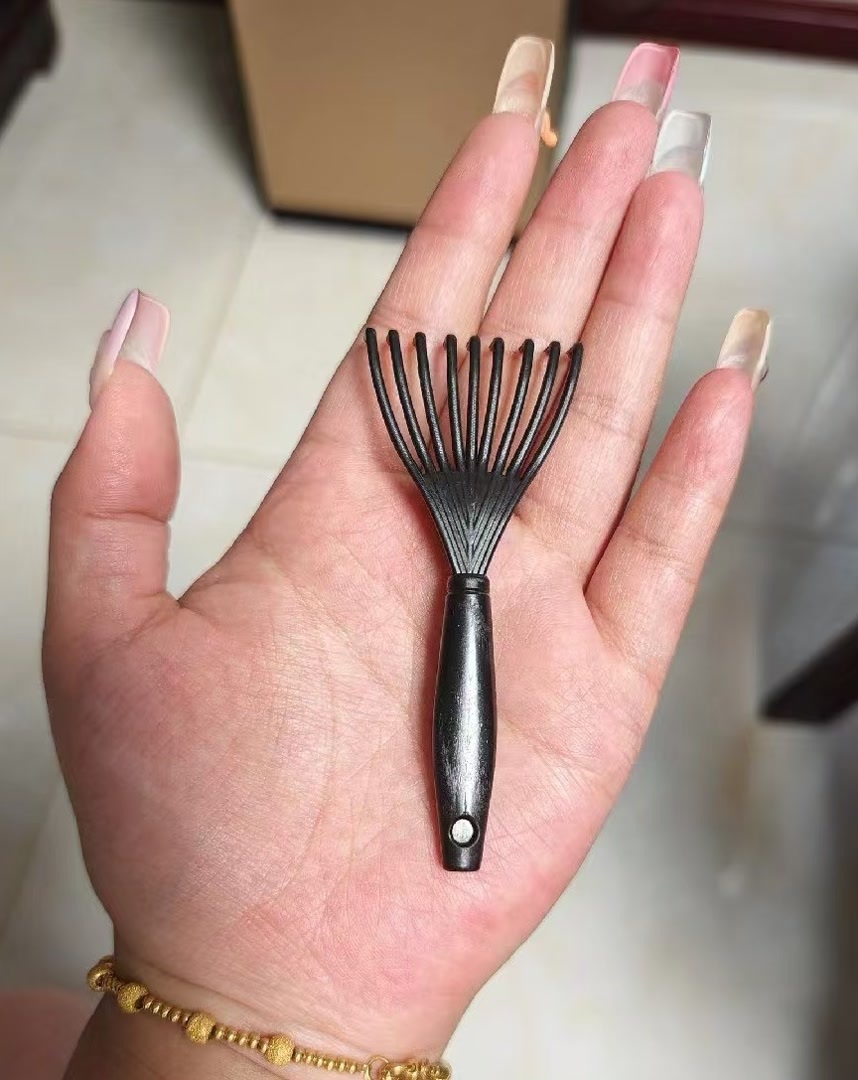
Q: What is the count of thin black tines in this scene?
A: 9